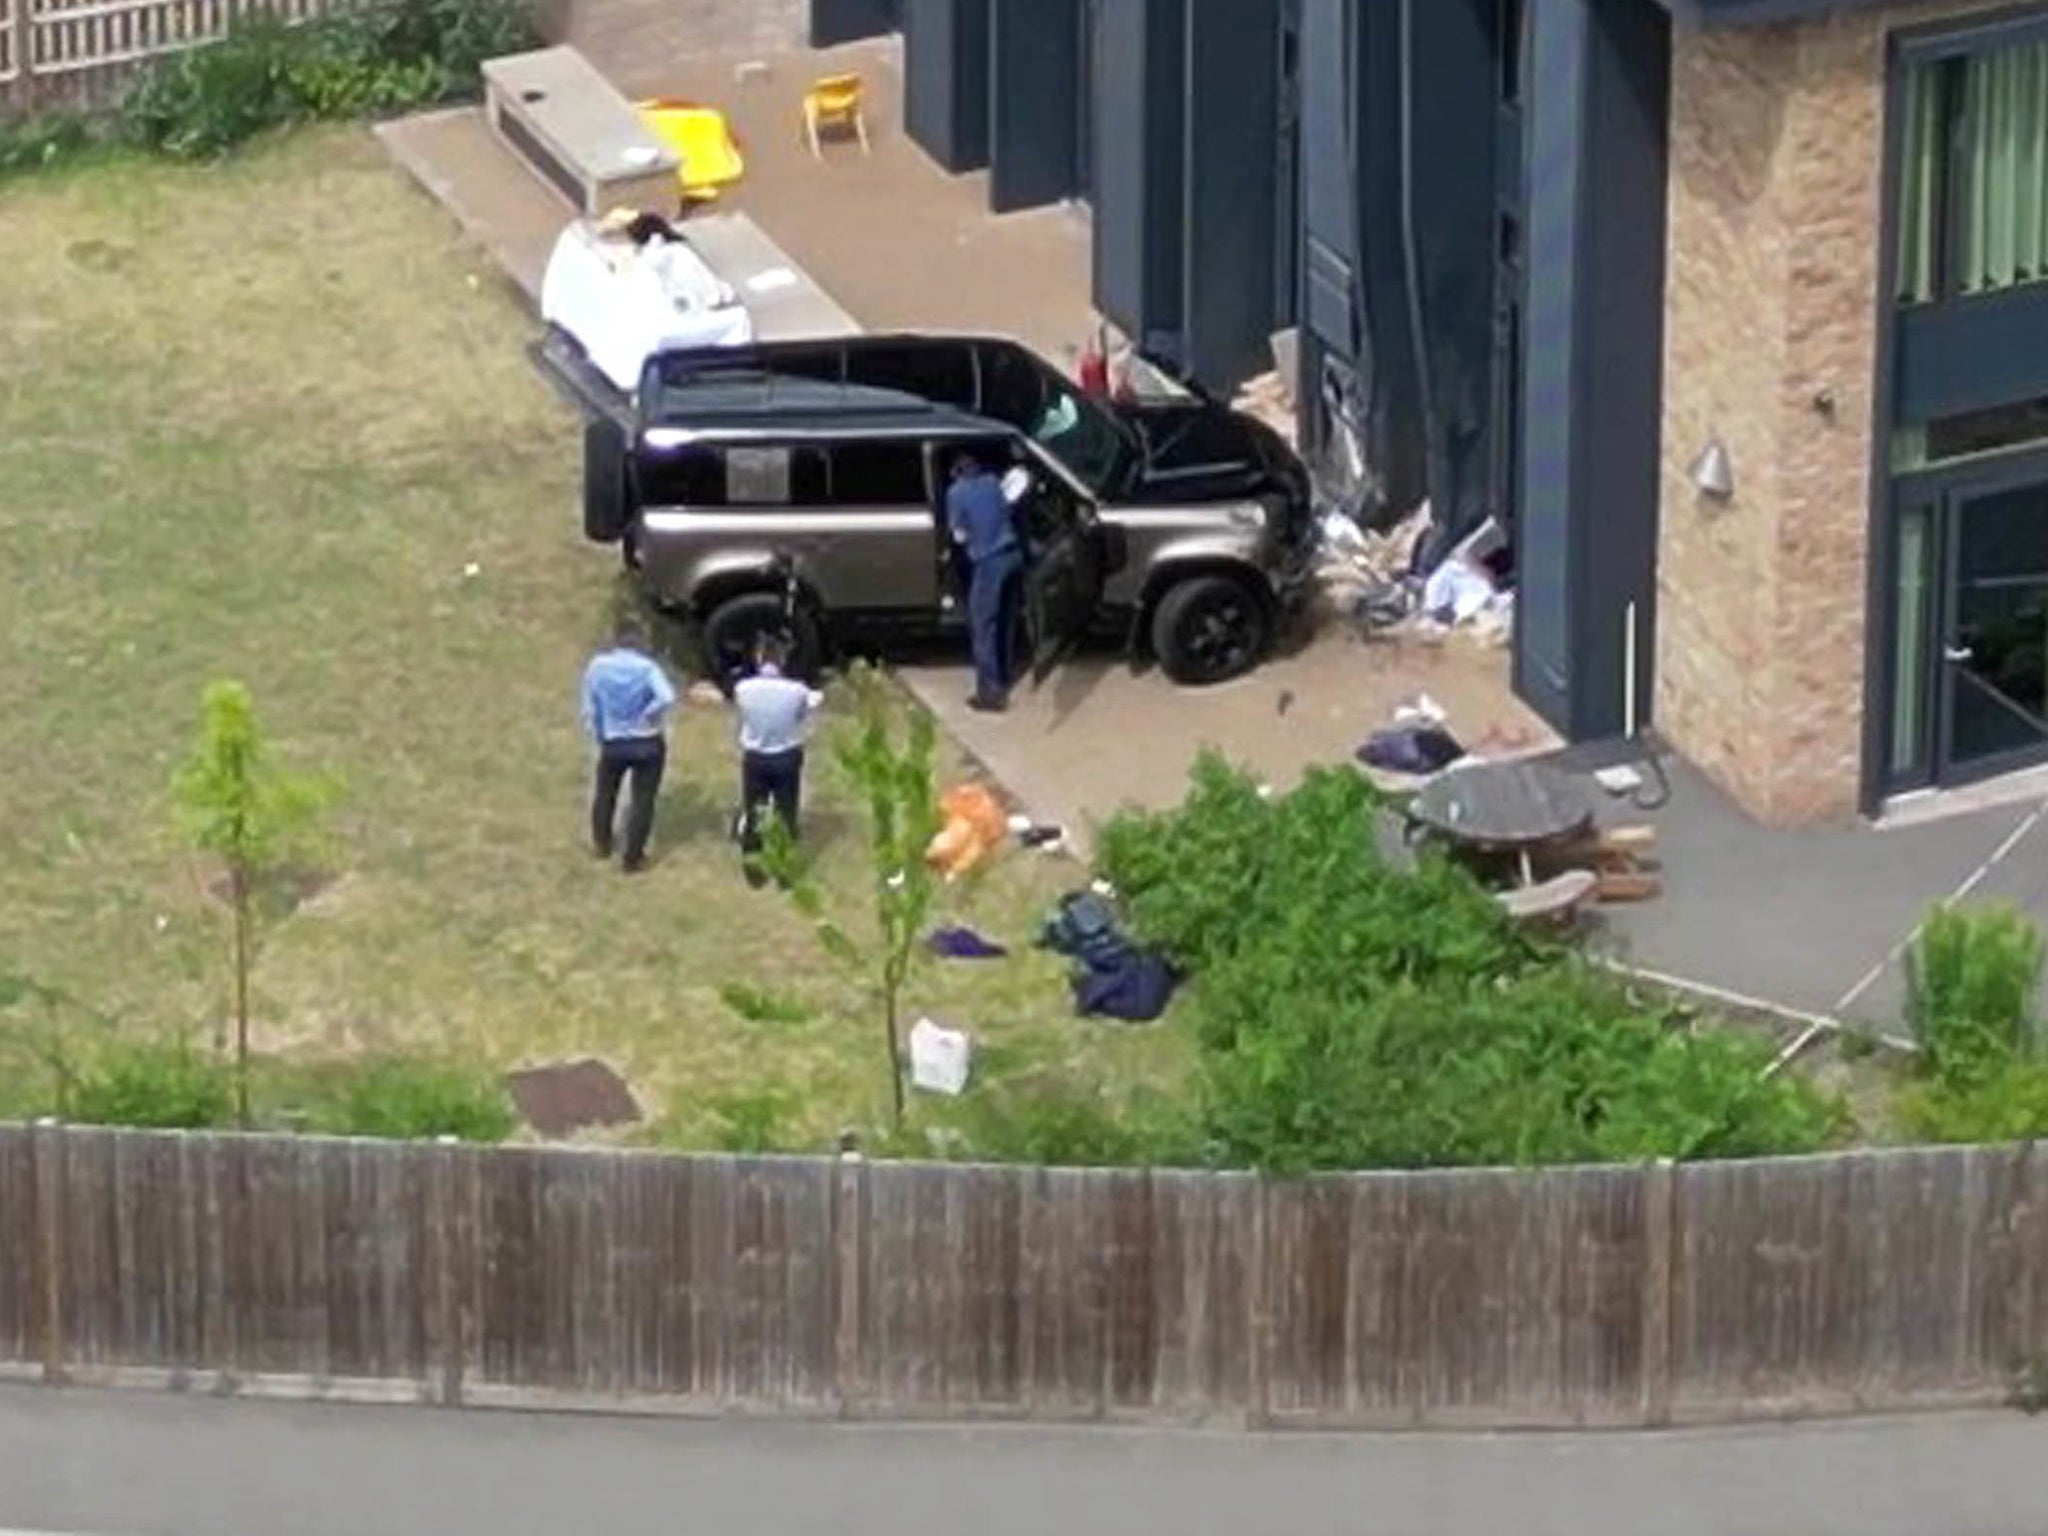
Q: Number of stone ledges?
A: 2